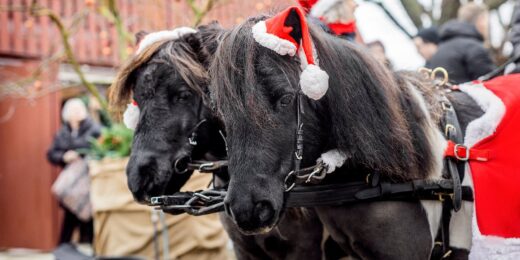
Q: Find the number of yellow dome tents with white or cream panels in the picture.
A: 0